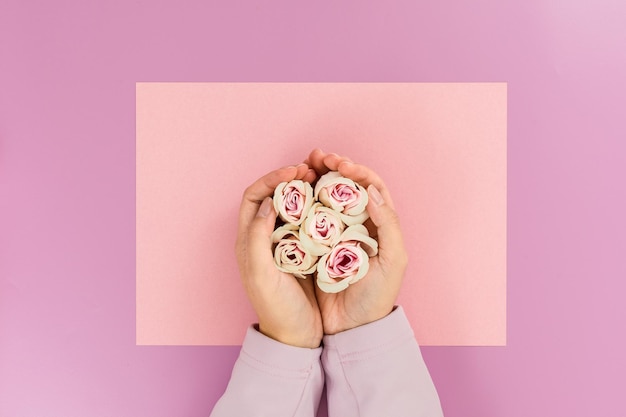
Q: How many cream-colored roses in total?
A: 5